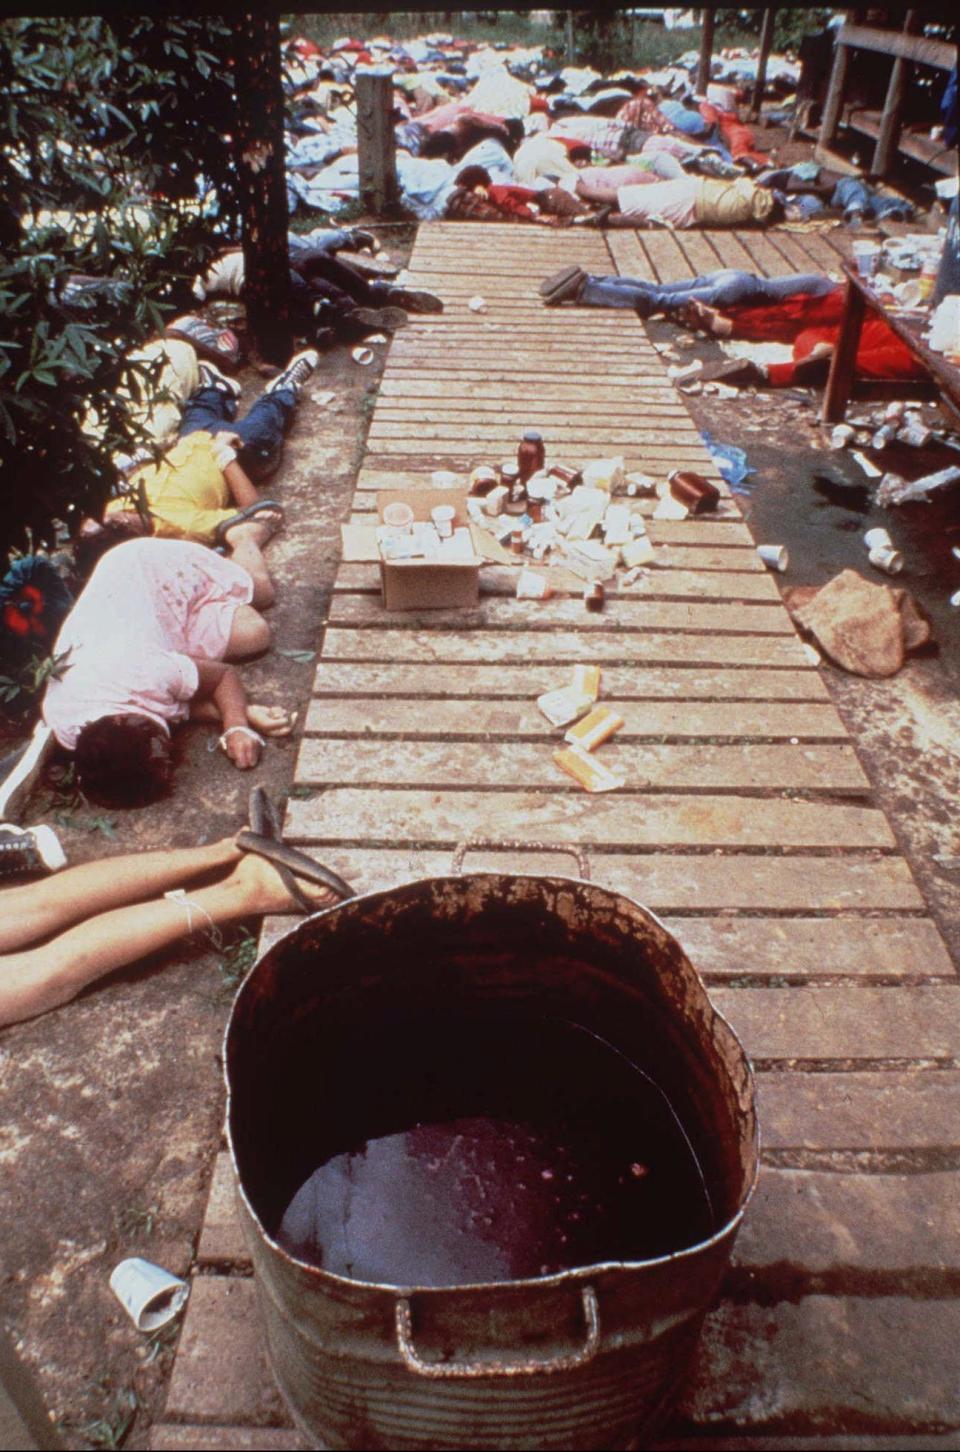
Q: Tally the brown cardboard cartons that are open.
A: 1